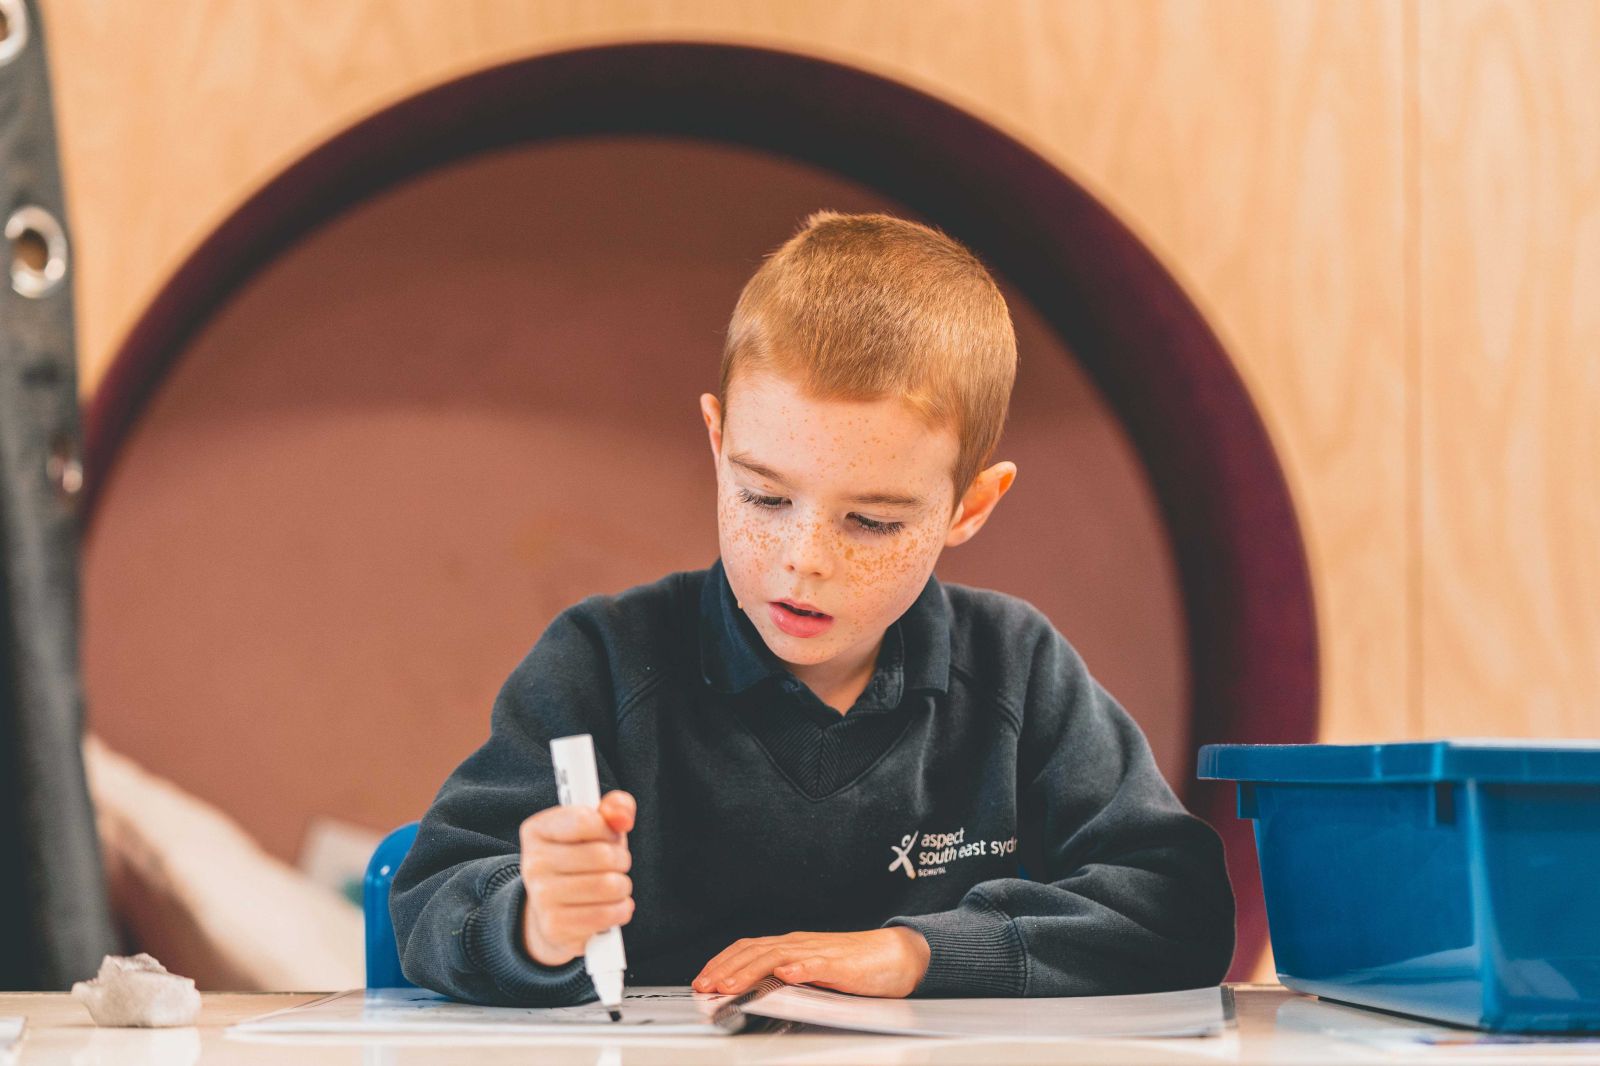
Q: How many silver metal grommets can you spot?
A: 3